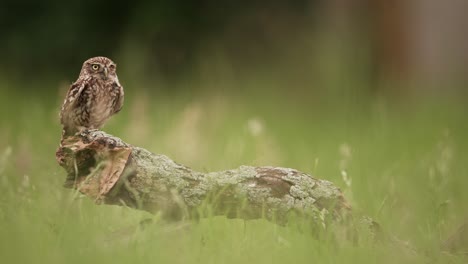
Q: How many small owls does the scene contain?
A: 1